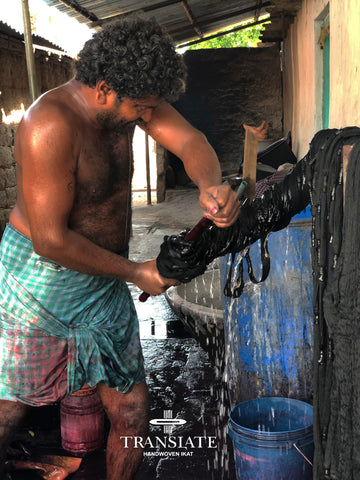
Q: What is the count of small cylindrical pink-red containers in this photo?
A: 1